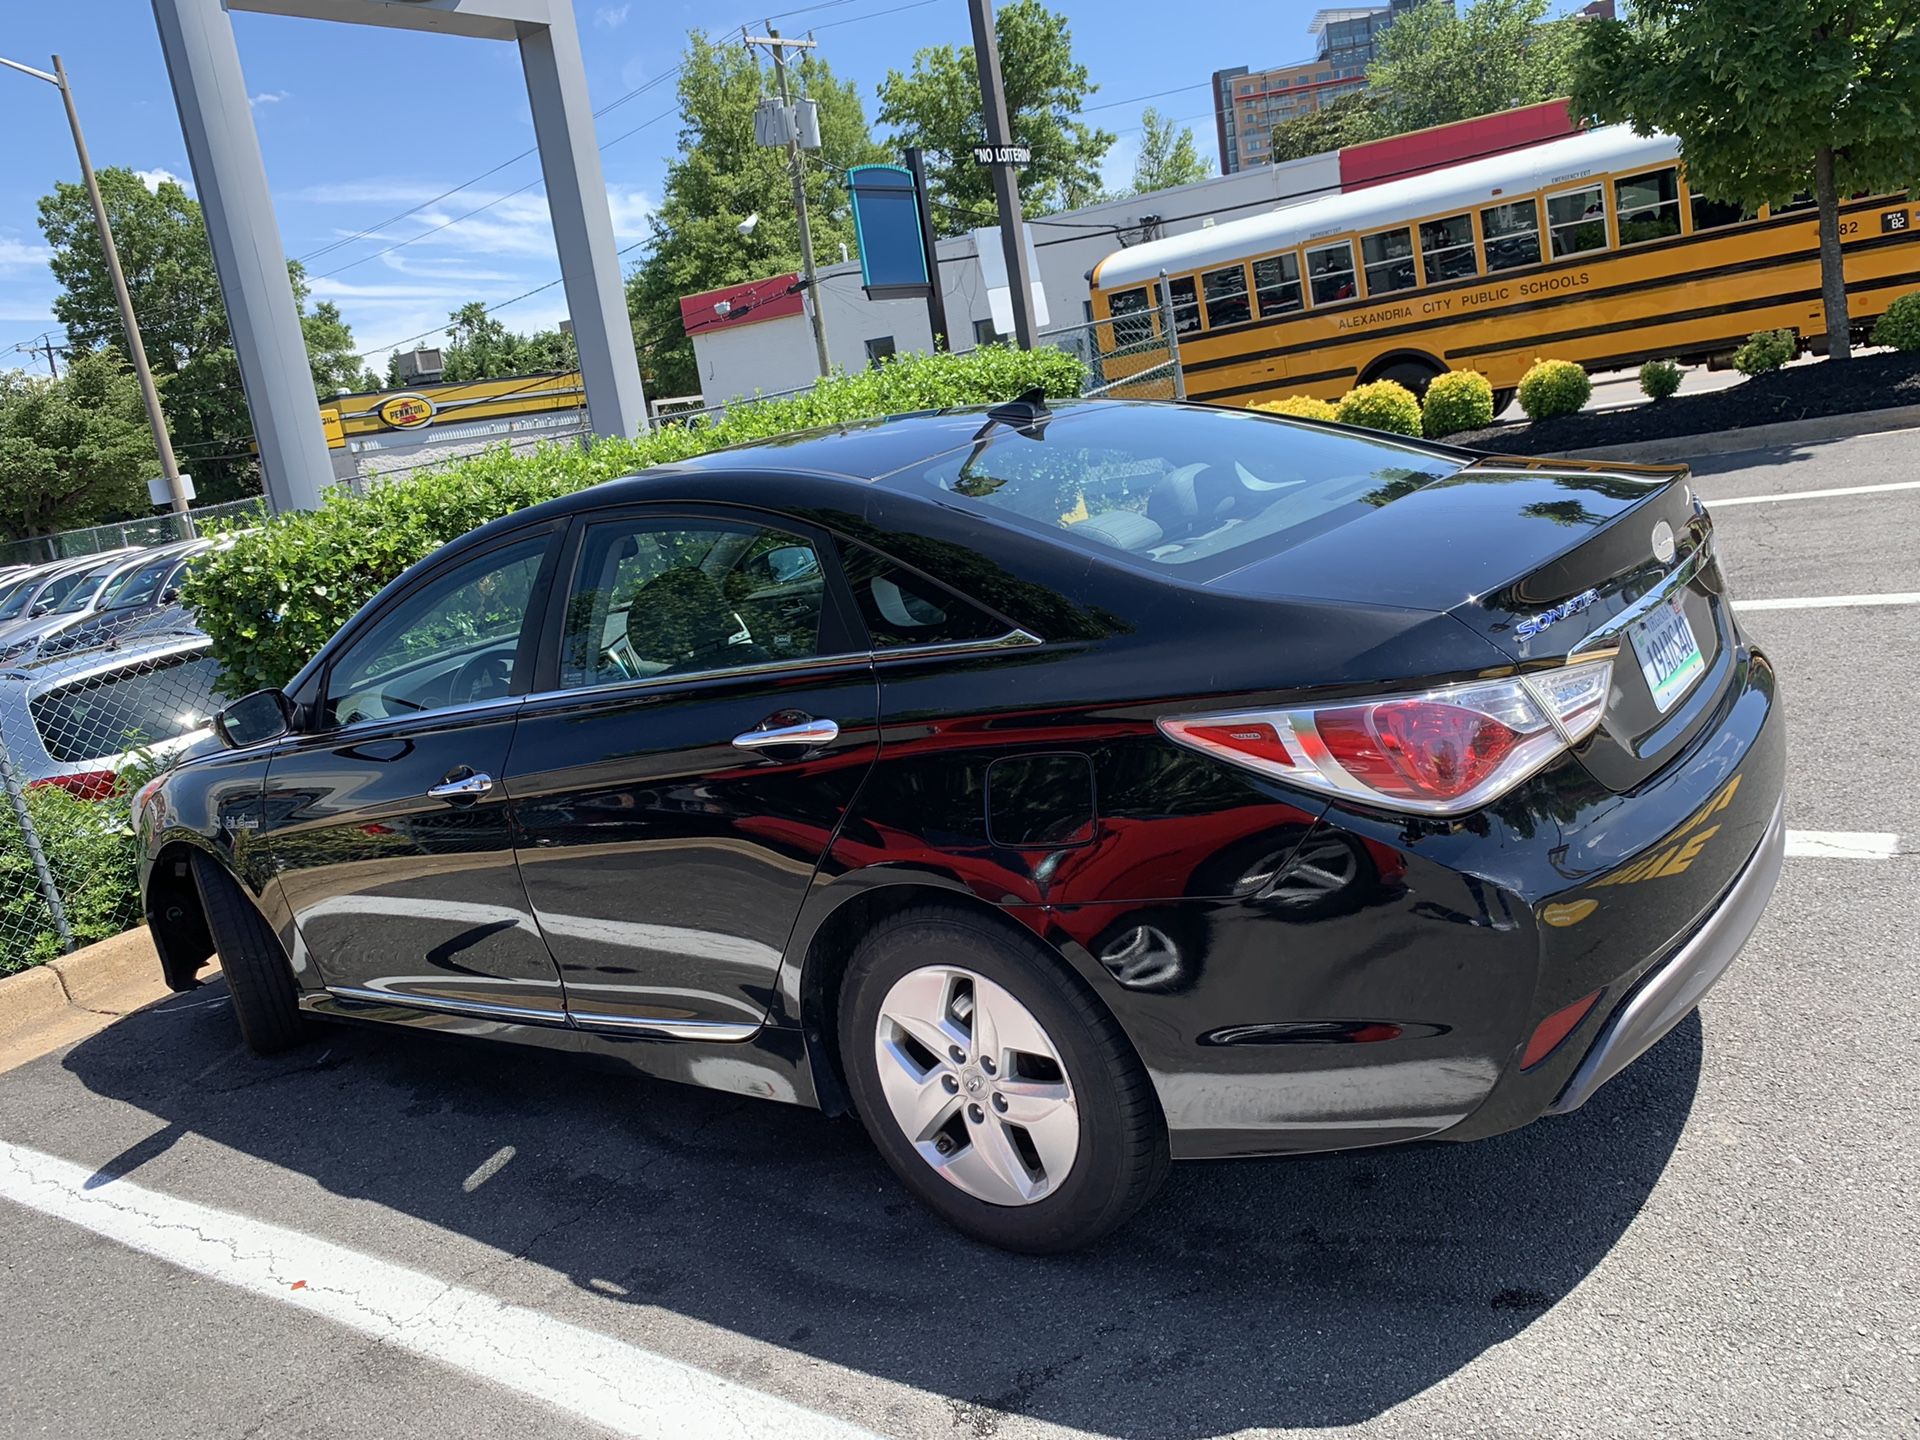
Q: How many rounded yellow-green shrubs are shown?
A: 4